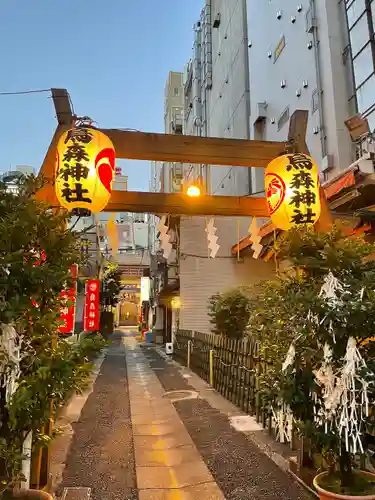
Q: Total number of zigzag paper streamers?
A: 4